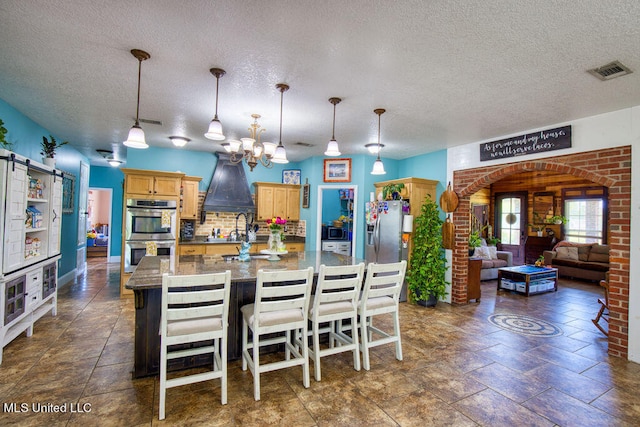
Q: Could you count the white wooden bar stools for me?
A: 4